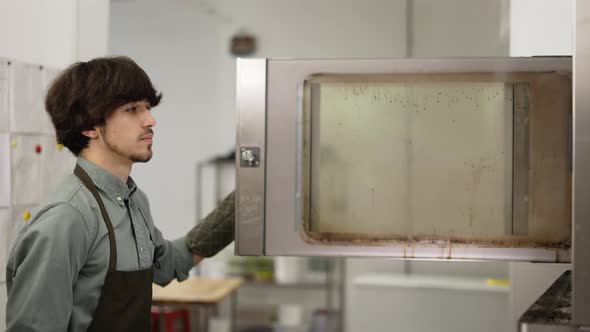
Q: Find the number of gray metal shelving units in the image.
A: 1